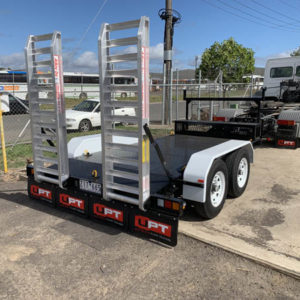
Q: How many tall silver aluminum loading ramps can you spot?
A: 2